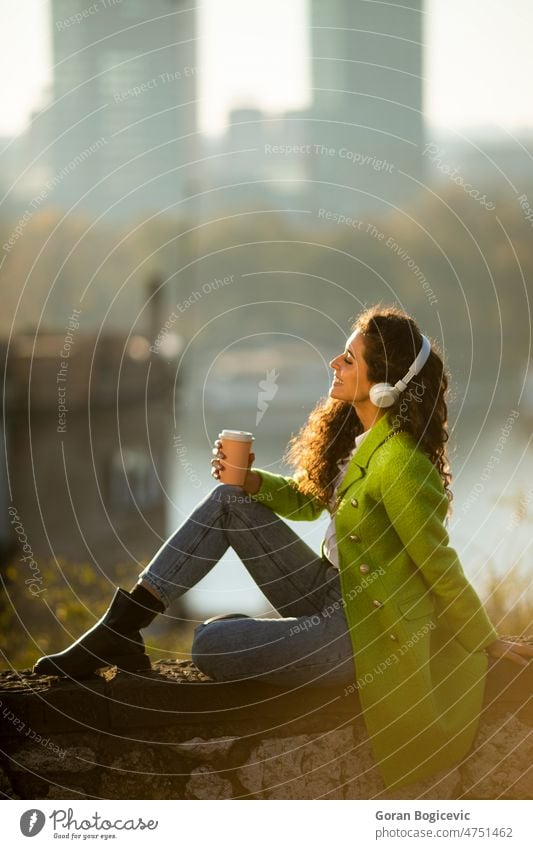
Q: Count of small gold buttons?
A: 5